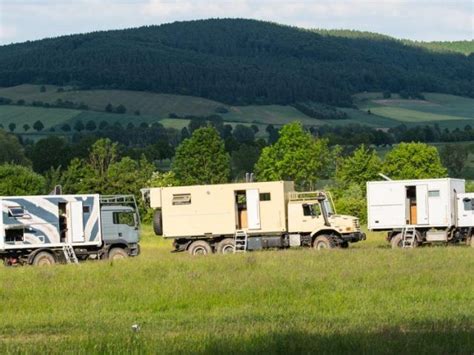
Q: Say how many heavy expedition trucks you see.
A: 3